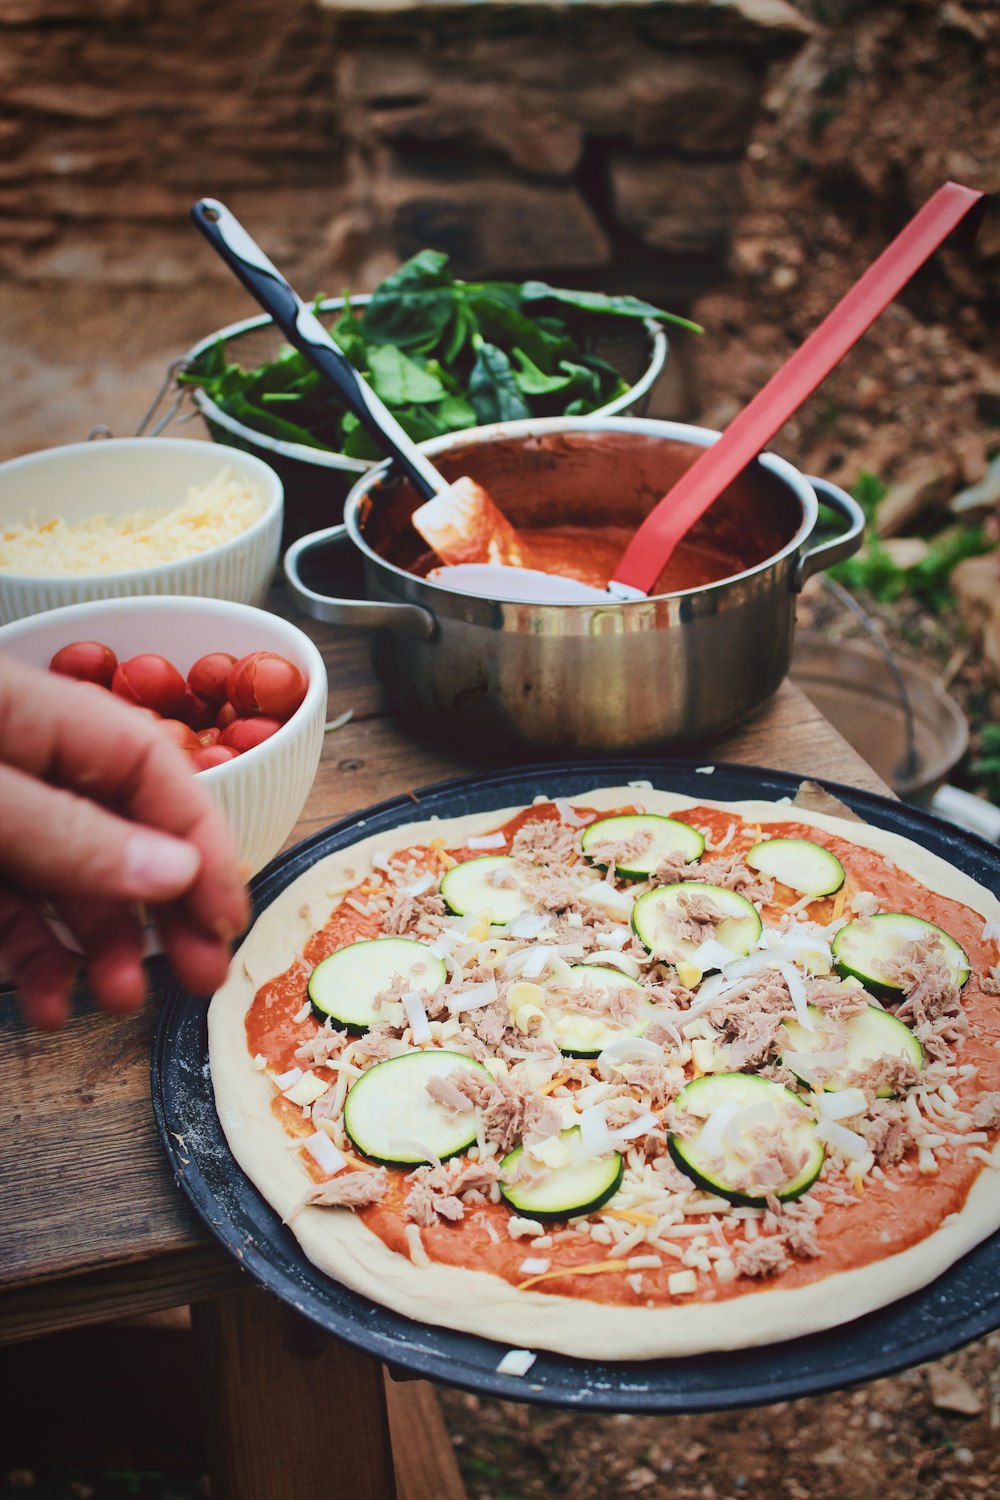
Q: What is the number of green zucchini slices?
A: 11